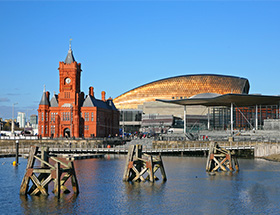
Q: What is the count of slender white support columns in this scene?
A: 4